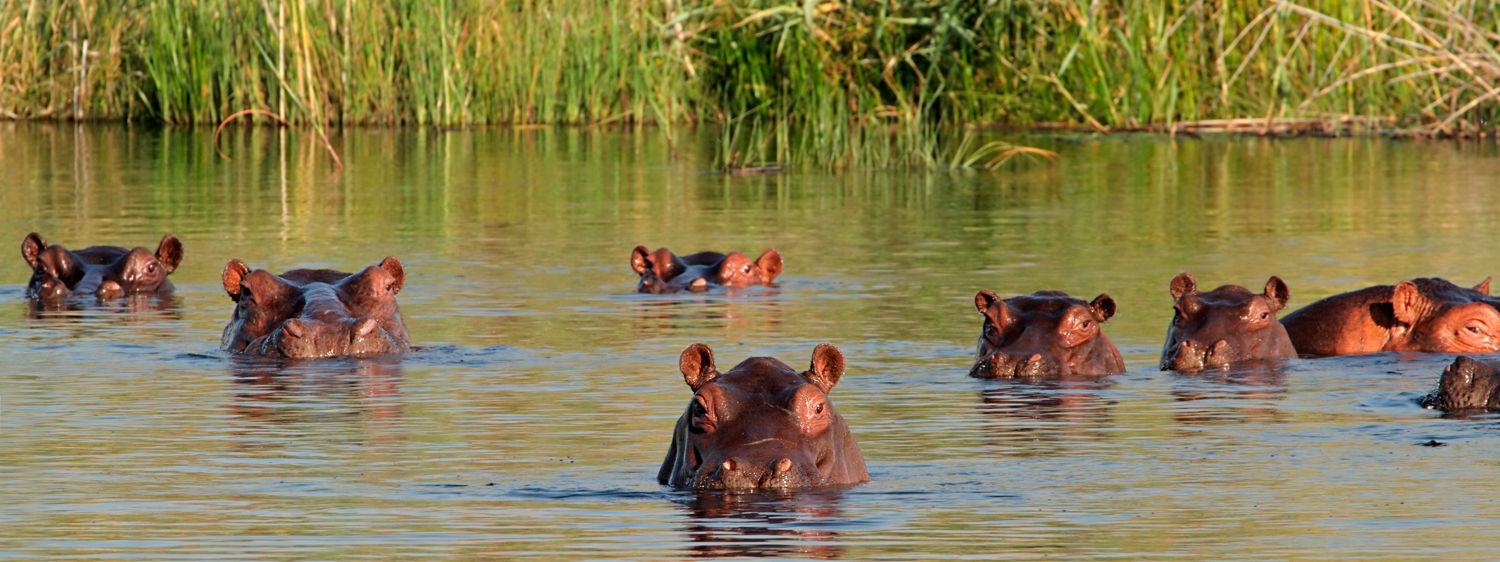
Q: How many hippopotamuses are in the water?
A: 8